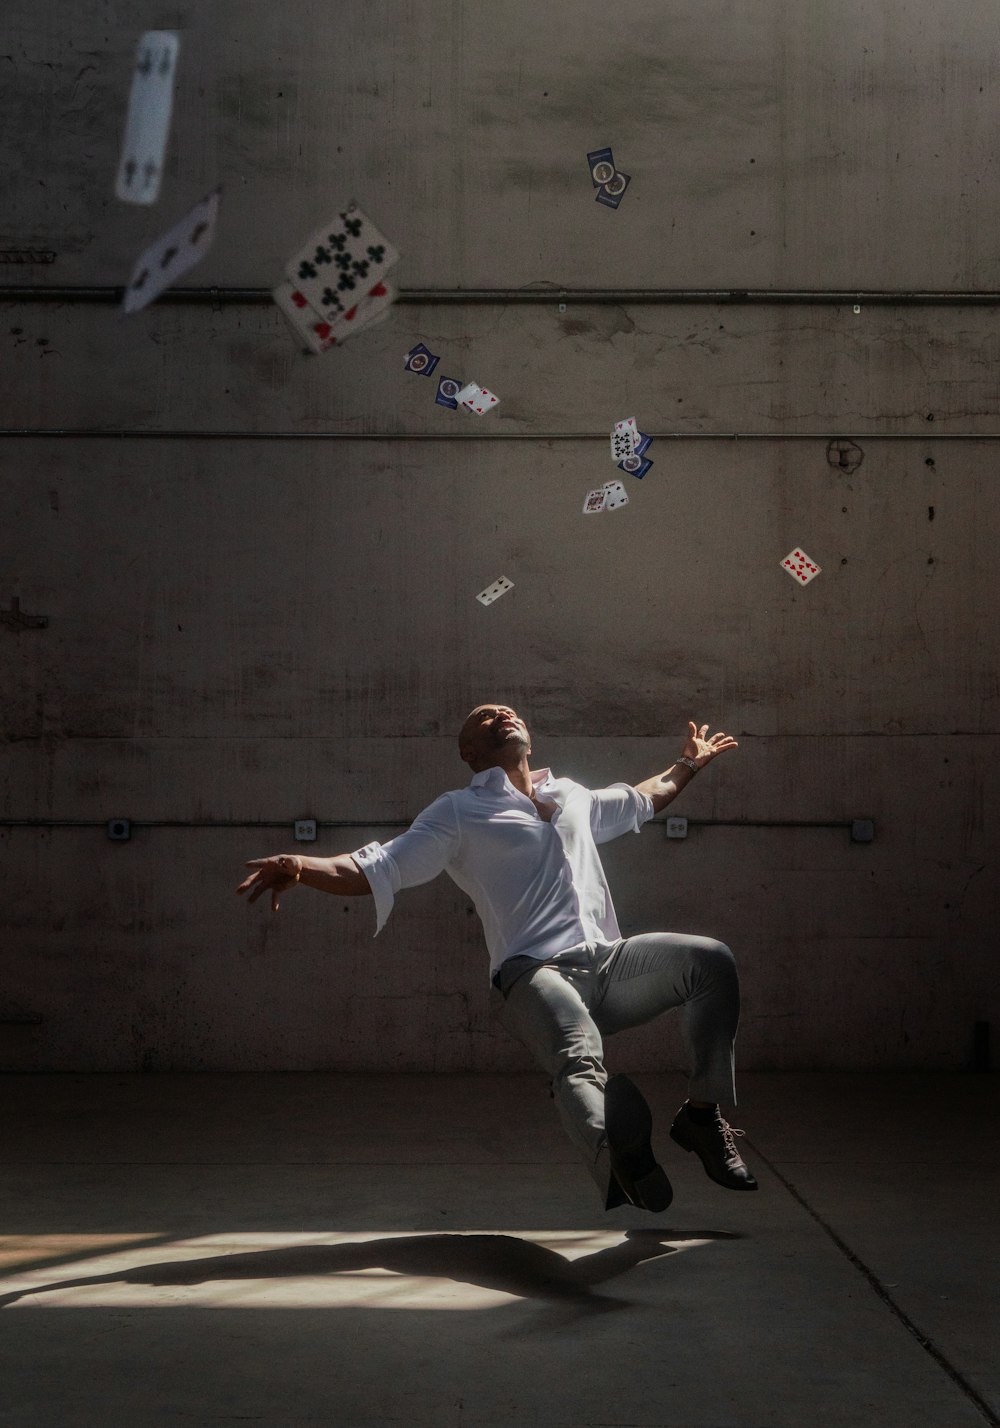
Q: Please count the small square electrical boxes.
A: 4